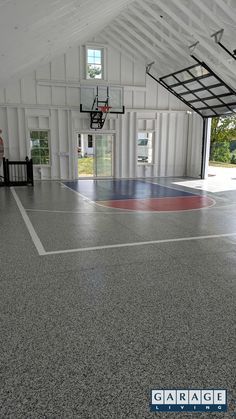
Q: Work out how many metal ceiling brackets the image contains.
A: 3